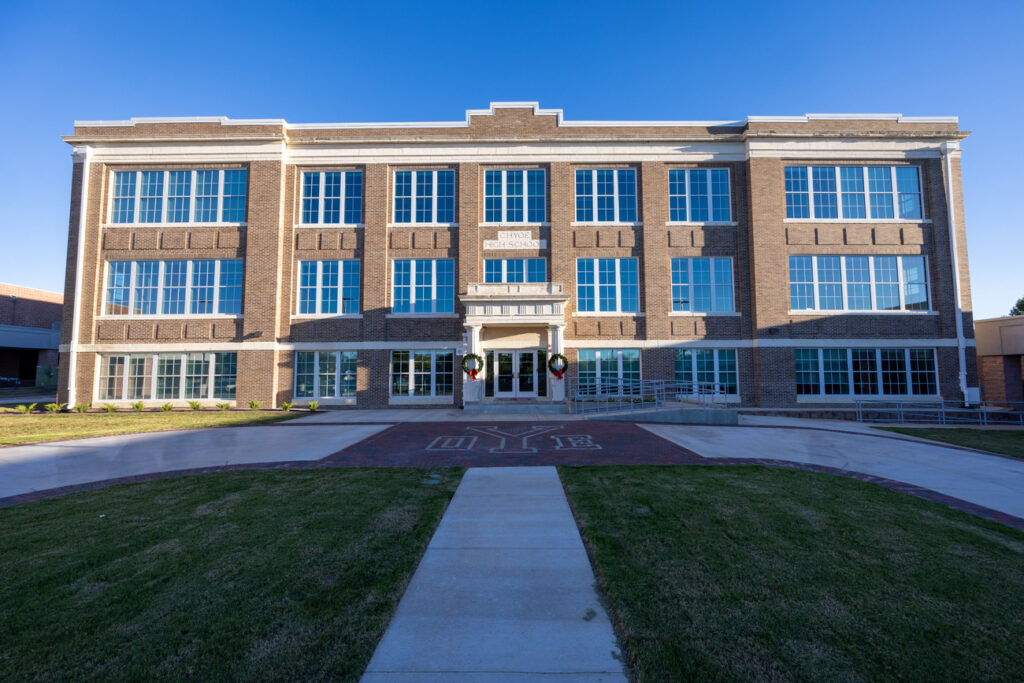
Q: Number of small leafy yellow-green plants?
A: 11